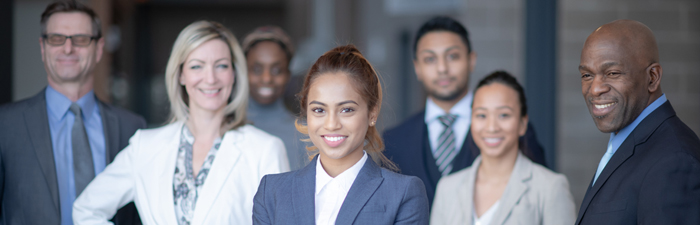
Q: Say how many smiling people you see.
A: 6